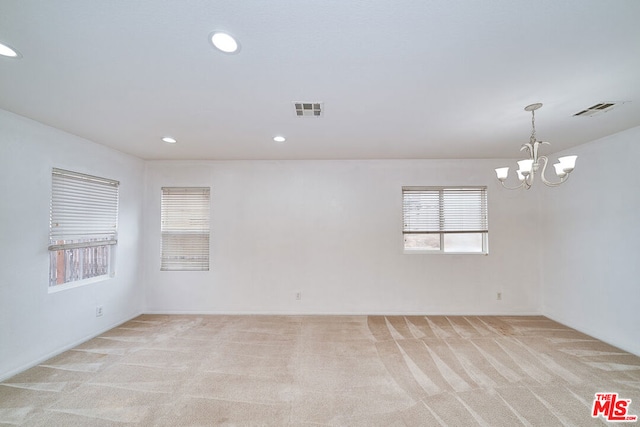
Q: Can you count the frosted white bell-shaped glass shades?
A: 5